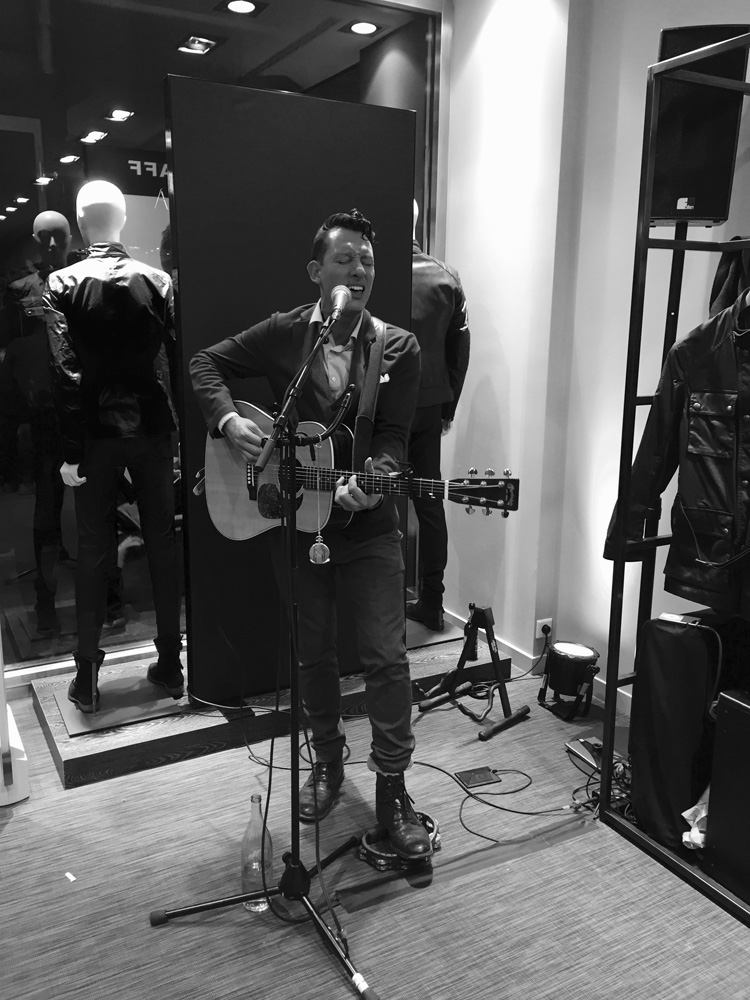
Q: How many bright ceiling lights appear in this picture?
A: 10